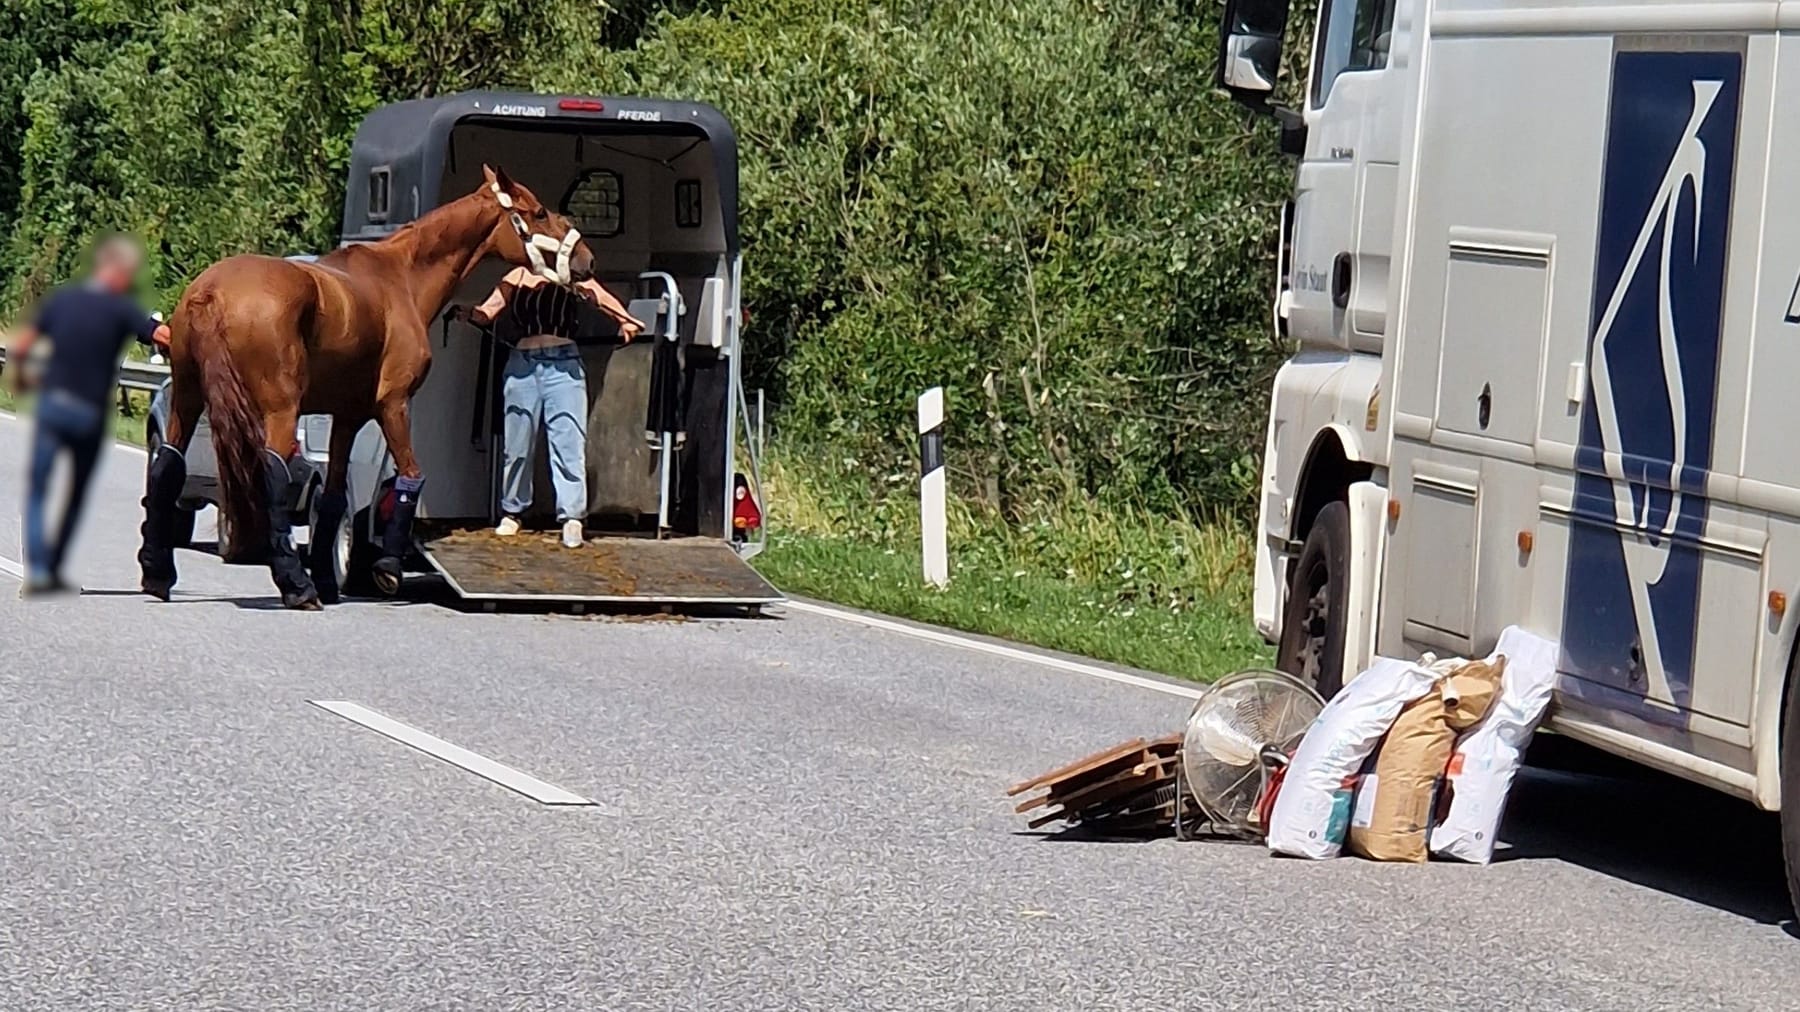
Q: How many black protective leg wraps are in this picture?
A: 4